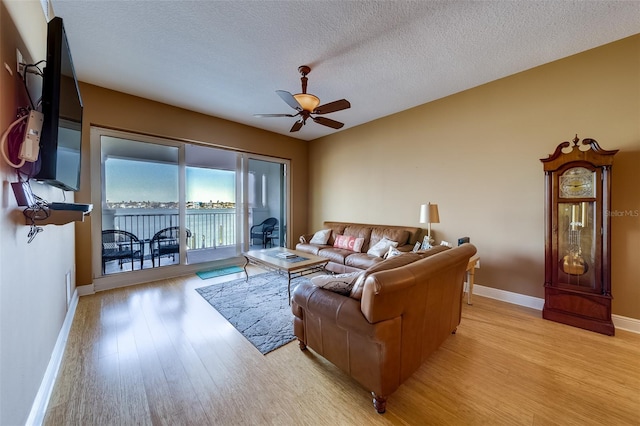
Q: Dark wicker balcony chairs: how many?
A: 3